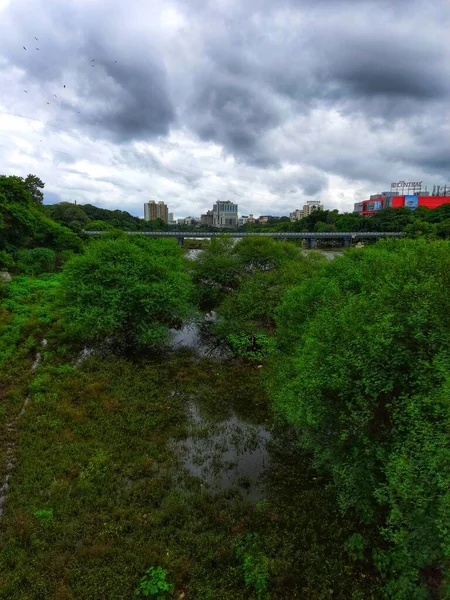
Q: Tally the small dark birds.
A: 11